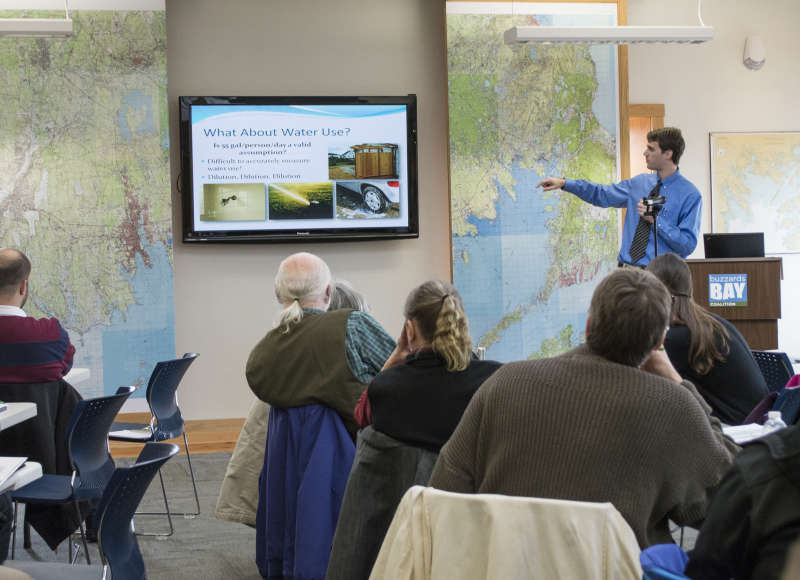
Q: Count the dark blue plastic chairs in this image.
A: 5